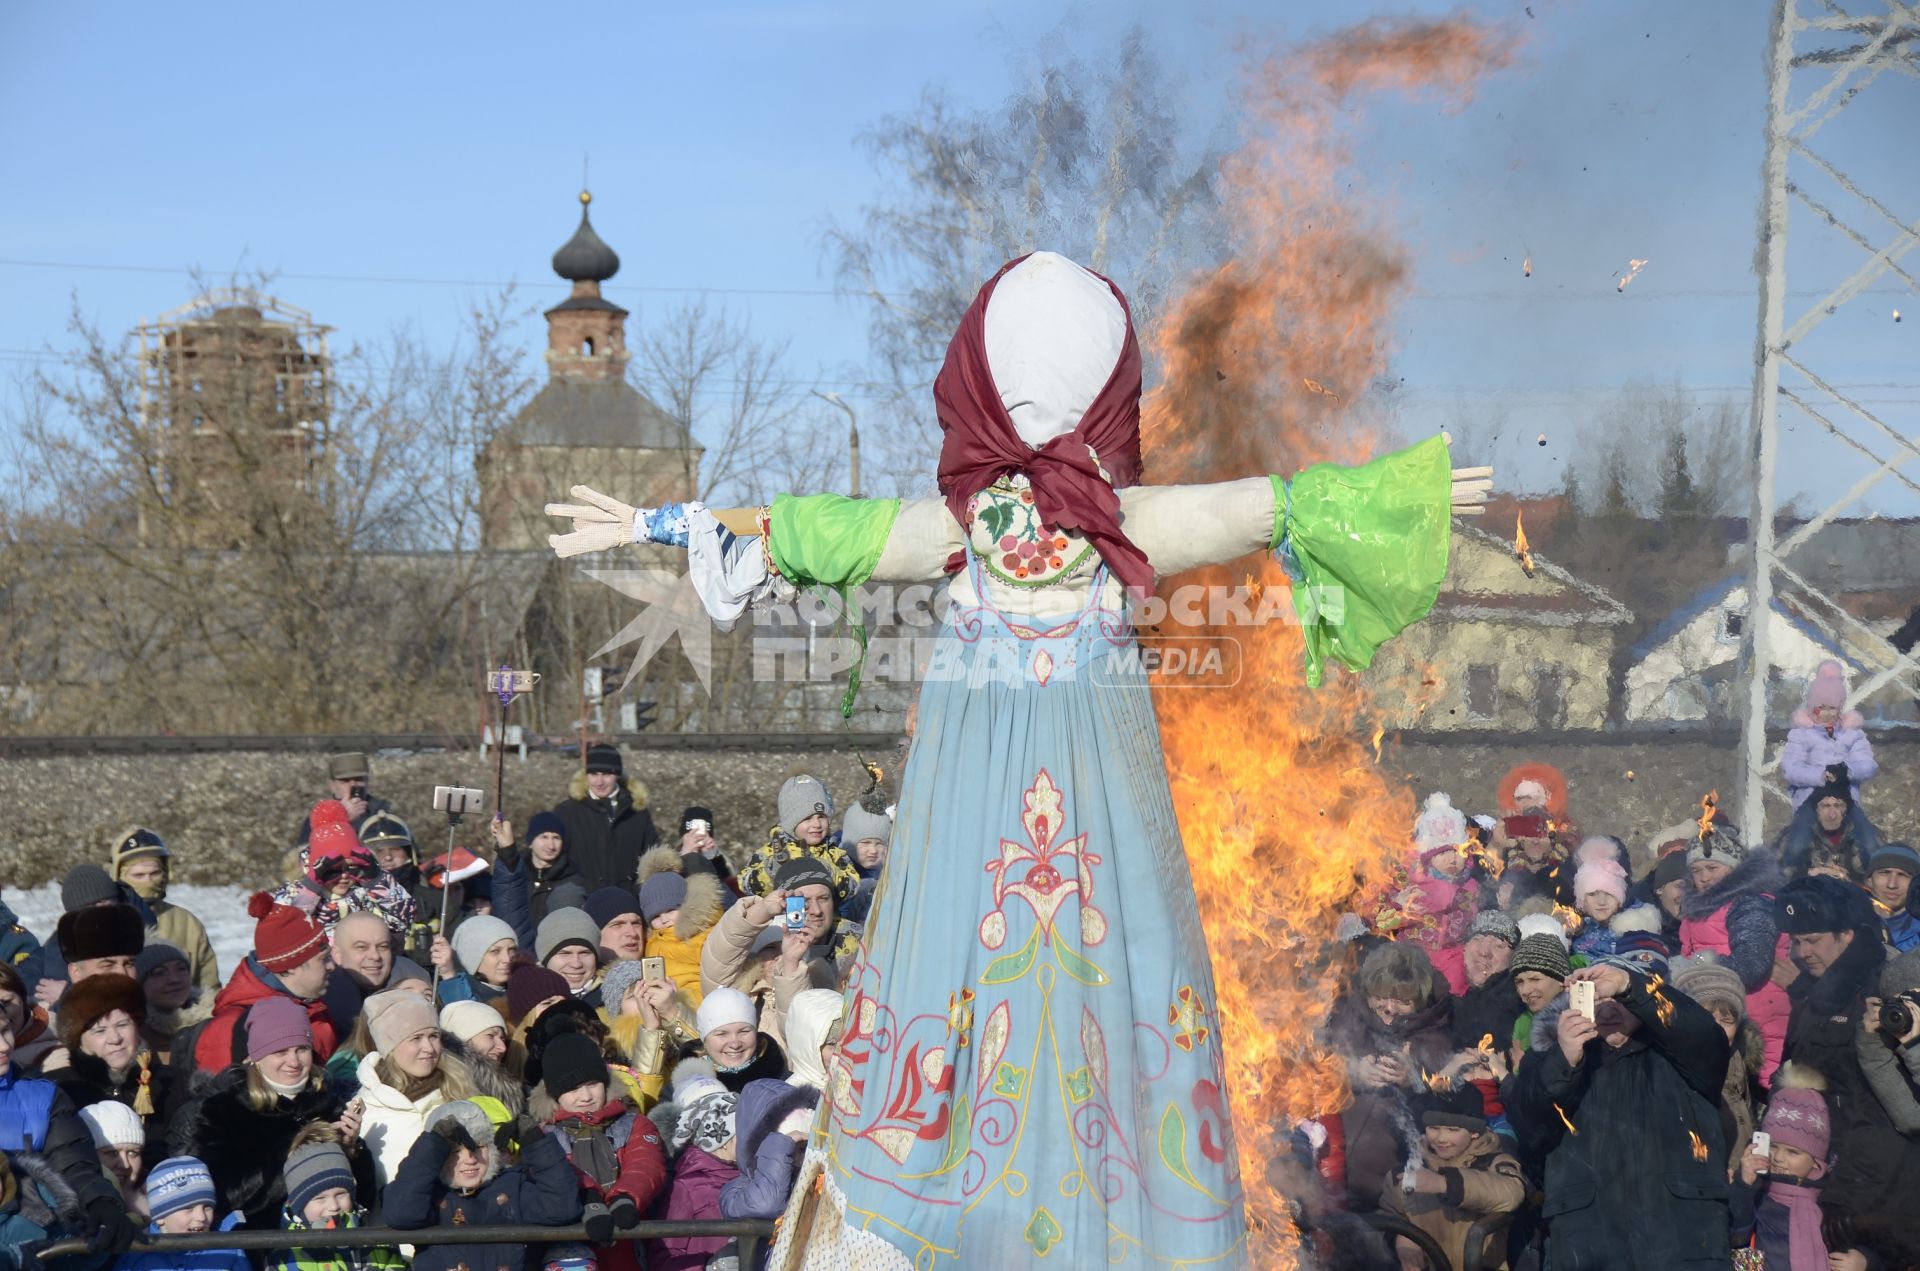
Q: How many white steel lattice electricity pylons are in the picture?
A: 1